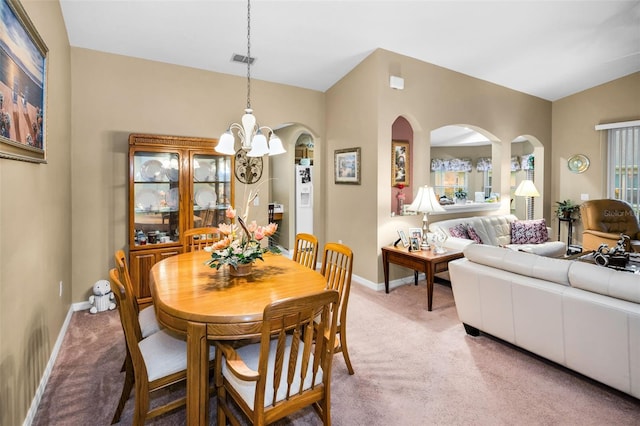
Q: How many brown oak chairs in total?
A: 6